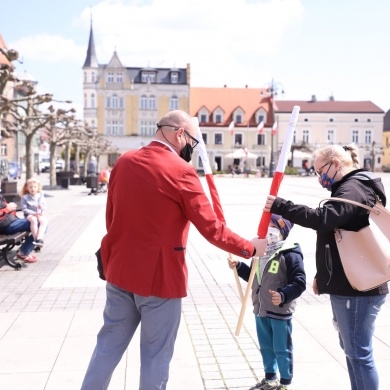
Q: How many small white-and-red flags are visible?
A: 3